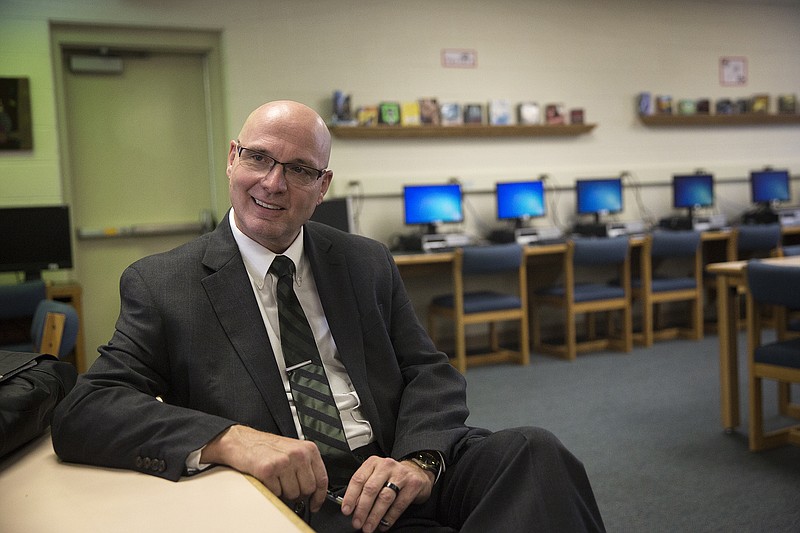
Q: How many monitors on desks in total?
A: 7